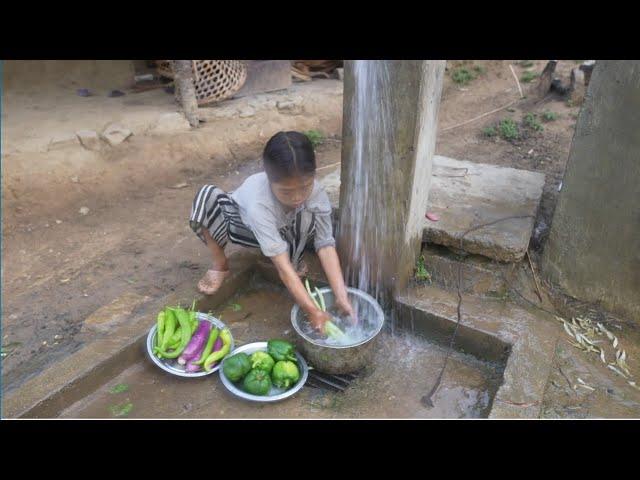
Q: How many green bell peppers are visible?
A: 5